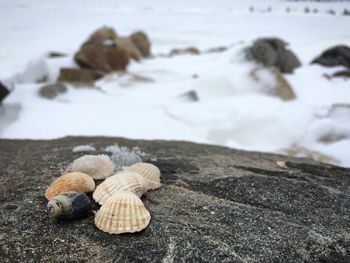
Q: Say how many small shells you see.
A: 6